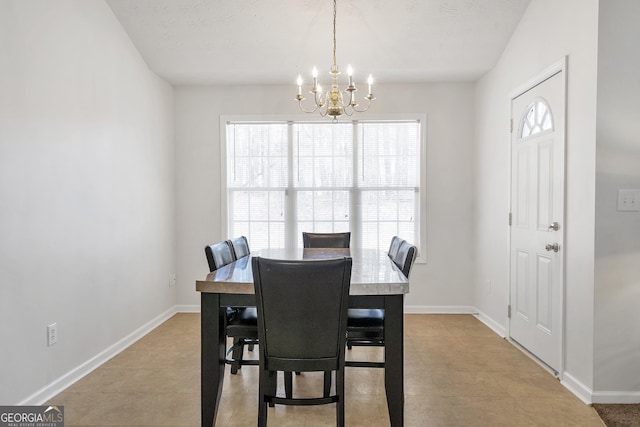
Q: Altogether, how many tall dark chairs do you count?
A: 6